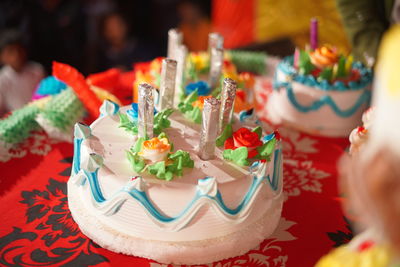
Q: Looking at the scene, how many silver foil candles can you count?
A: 8